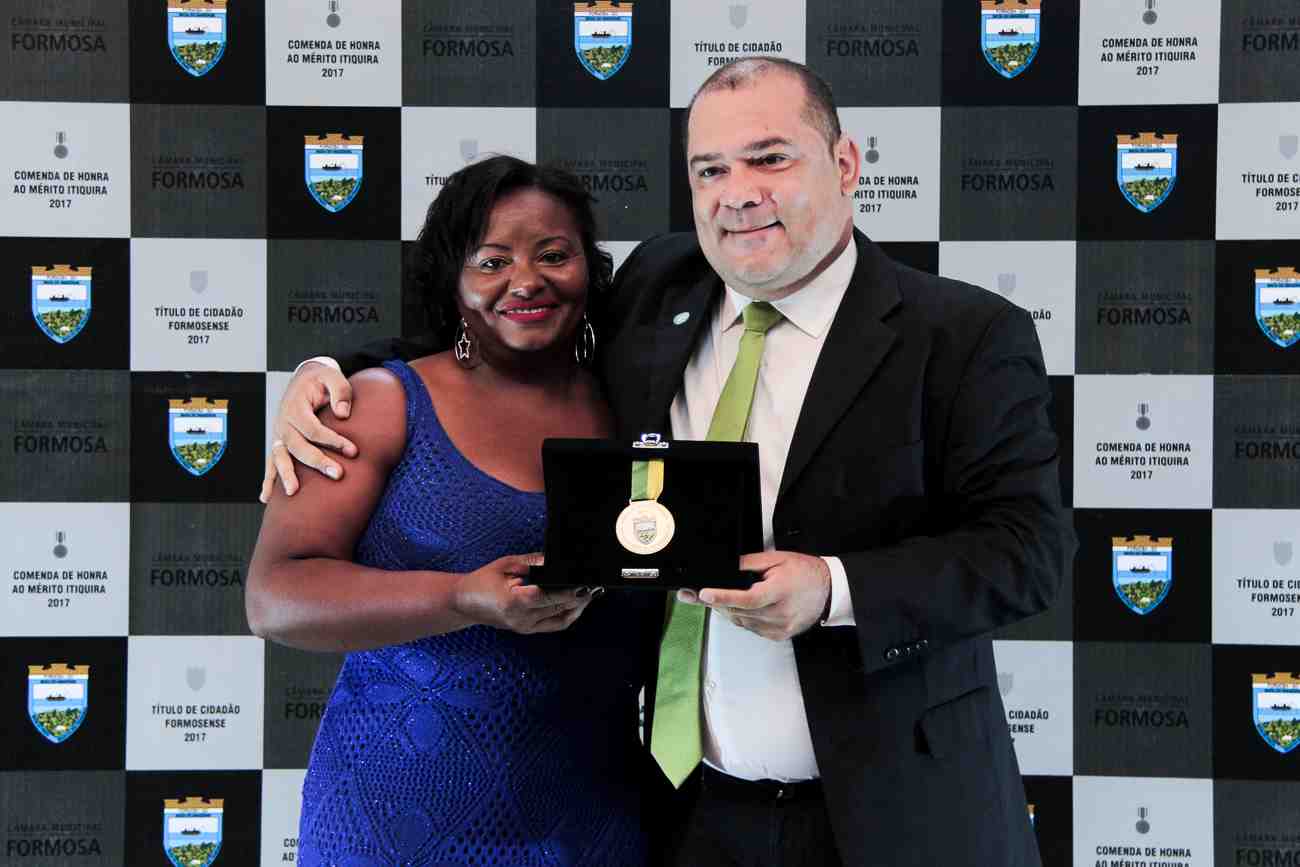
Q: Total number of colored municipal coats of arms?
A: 12